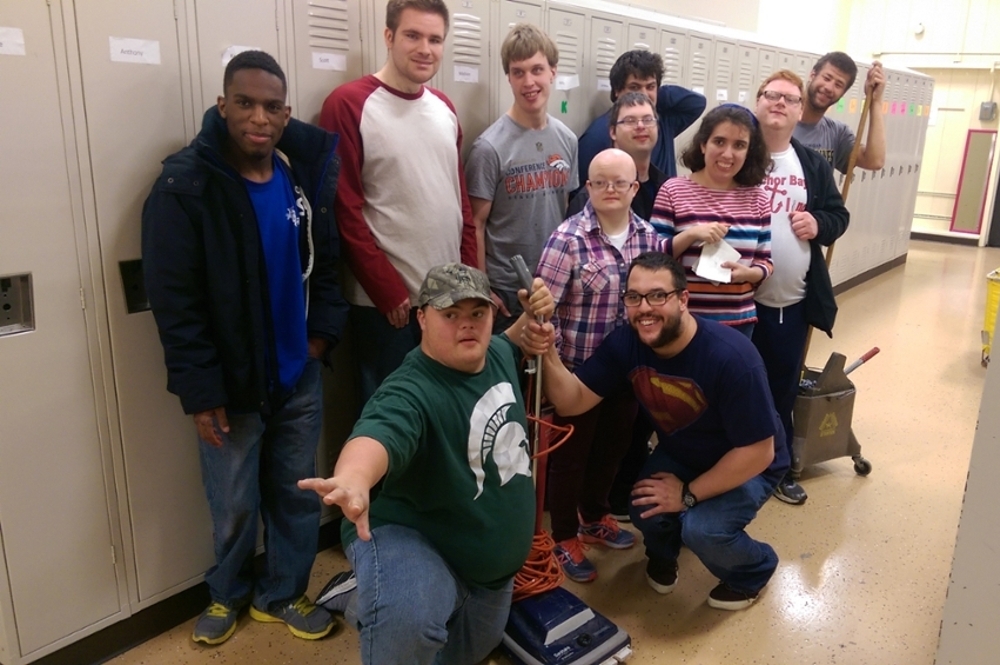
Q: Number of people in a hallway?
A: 11